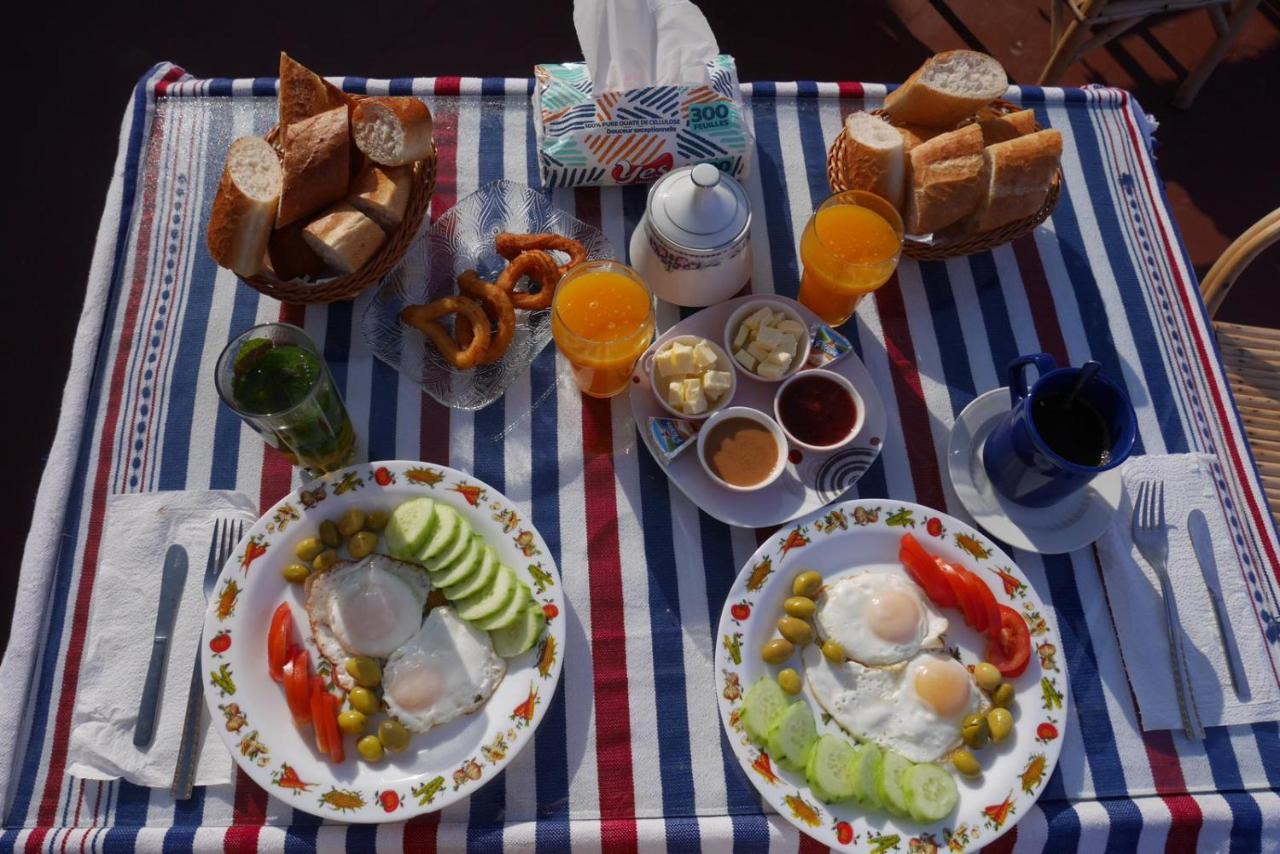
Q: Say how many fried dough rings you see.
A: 4